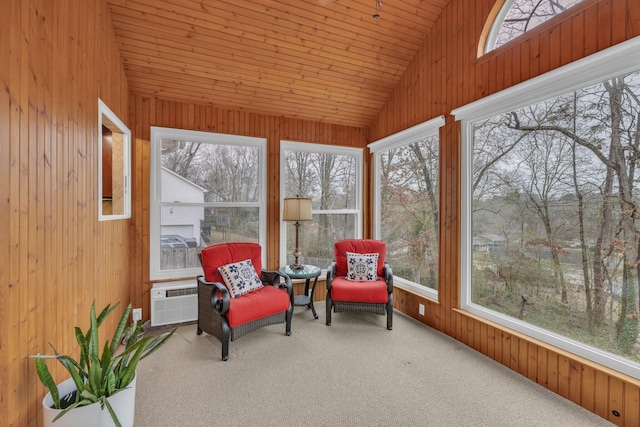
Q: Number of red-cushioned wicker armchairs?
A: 2